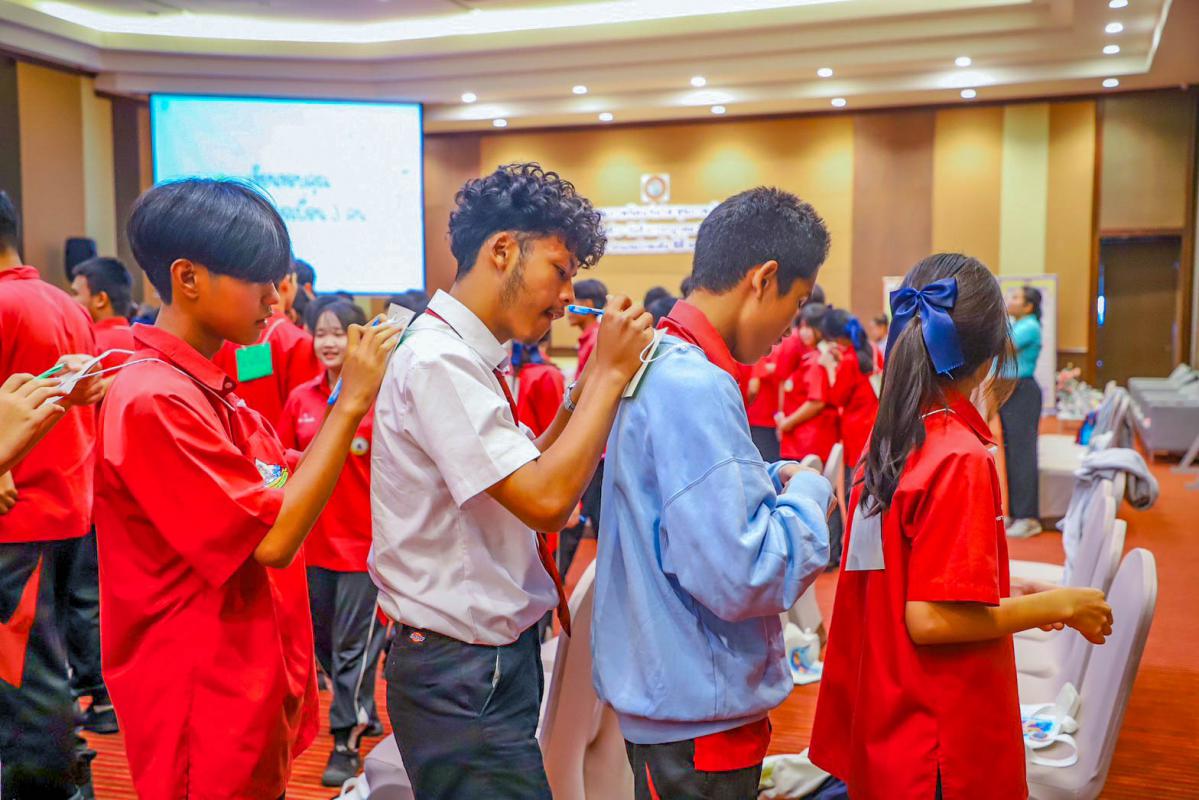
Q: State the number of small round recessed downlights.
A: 14